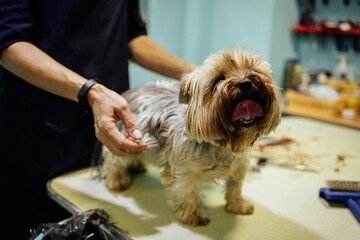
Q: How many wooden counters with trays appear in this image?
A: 1